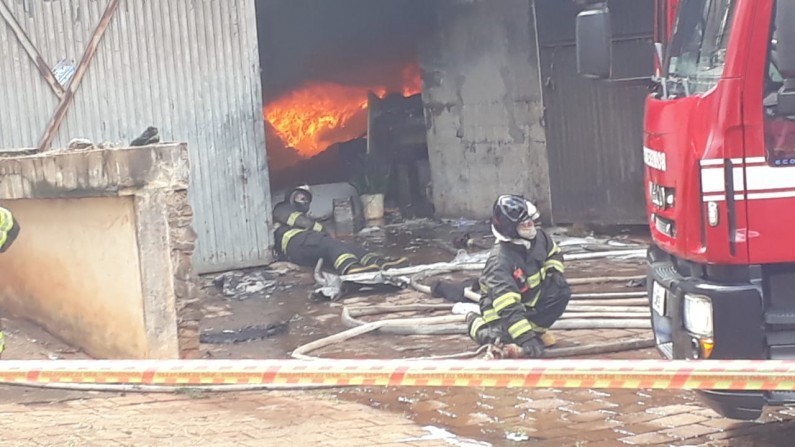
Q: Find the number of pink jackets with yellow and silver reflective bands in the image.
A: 0